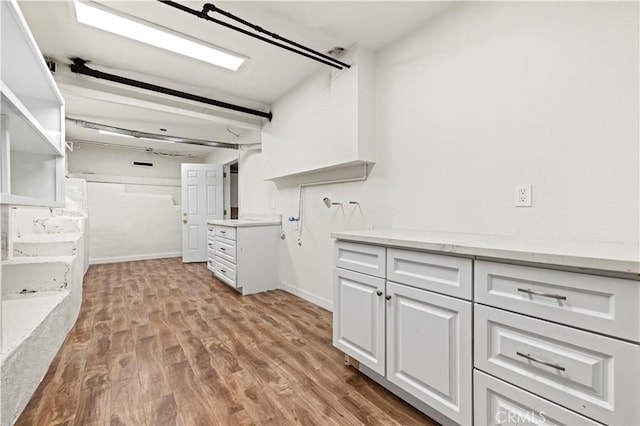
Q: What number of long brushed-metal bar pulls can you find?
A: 2